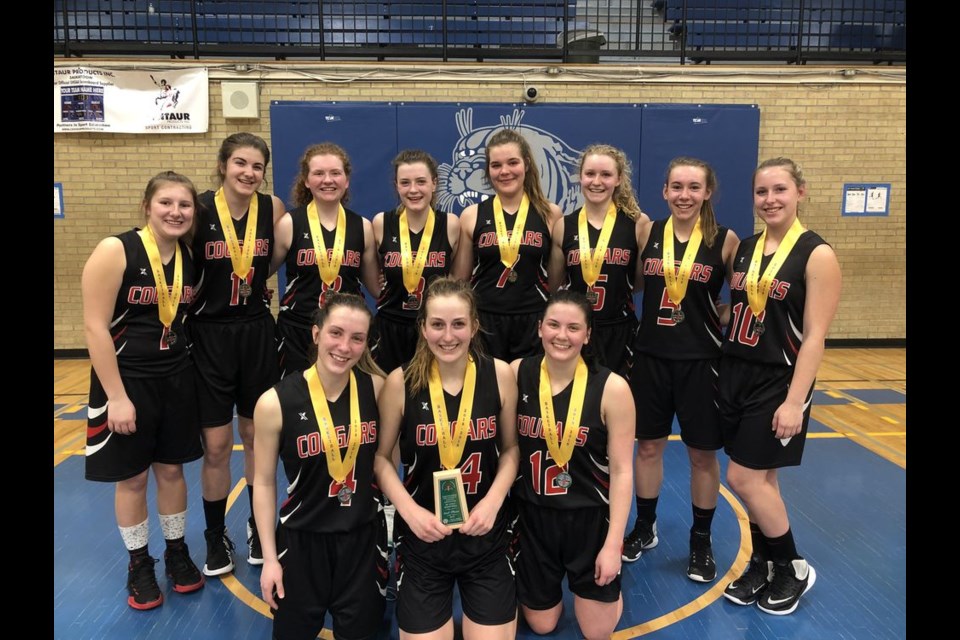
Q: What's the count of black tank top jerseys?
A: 11